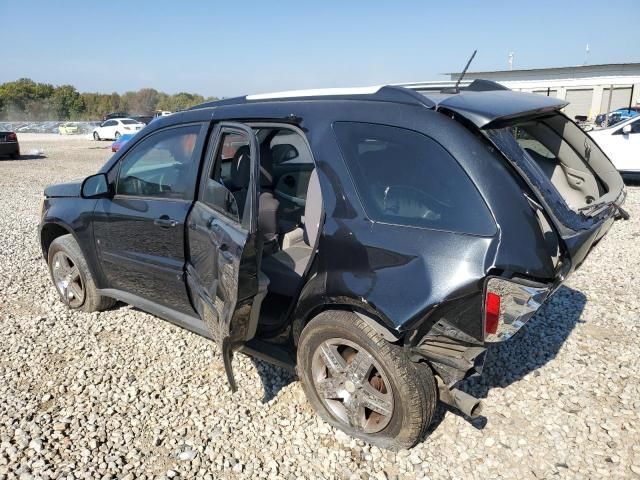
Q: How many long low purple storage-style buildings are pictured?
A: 0